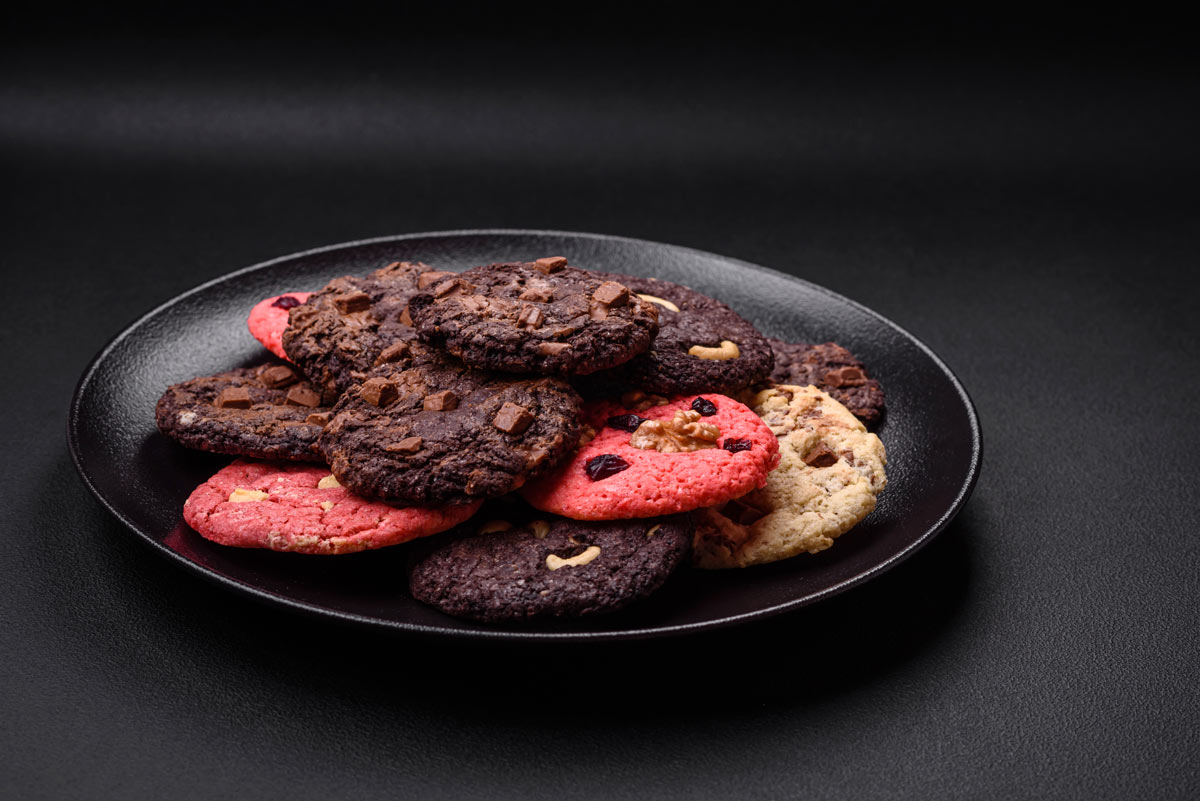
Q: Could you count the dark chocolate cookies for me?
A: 7